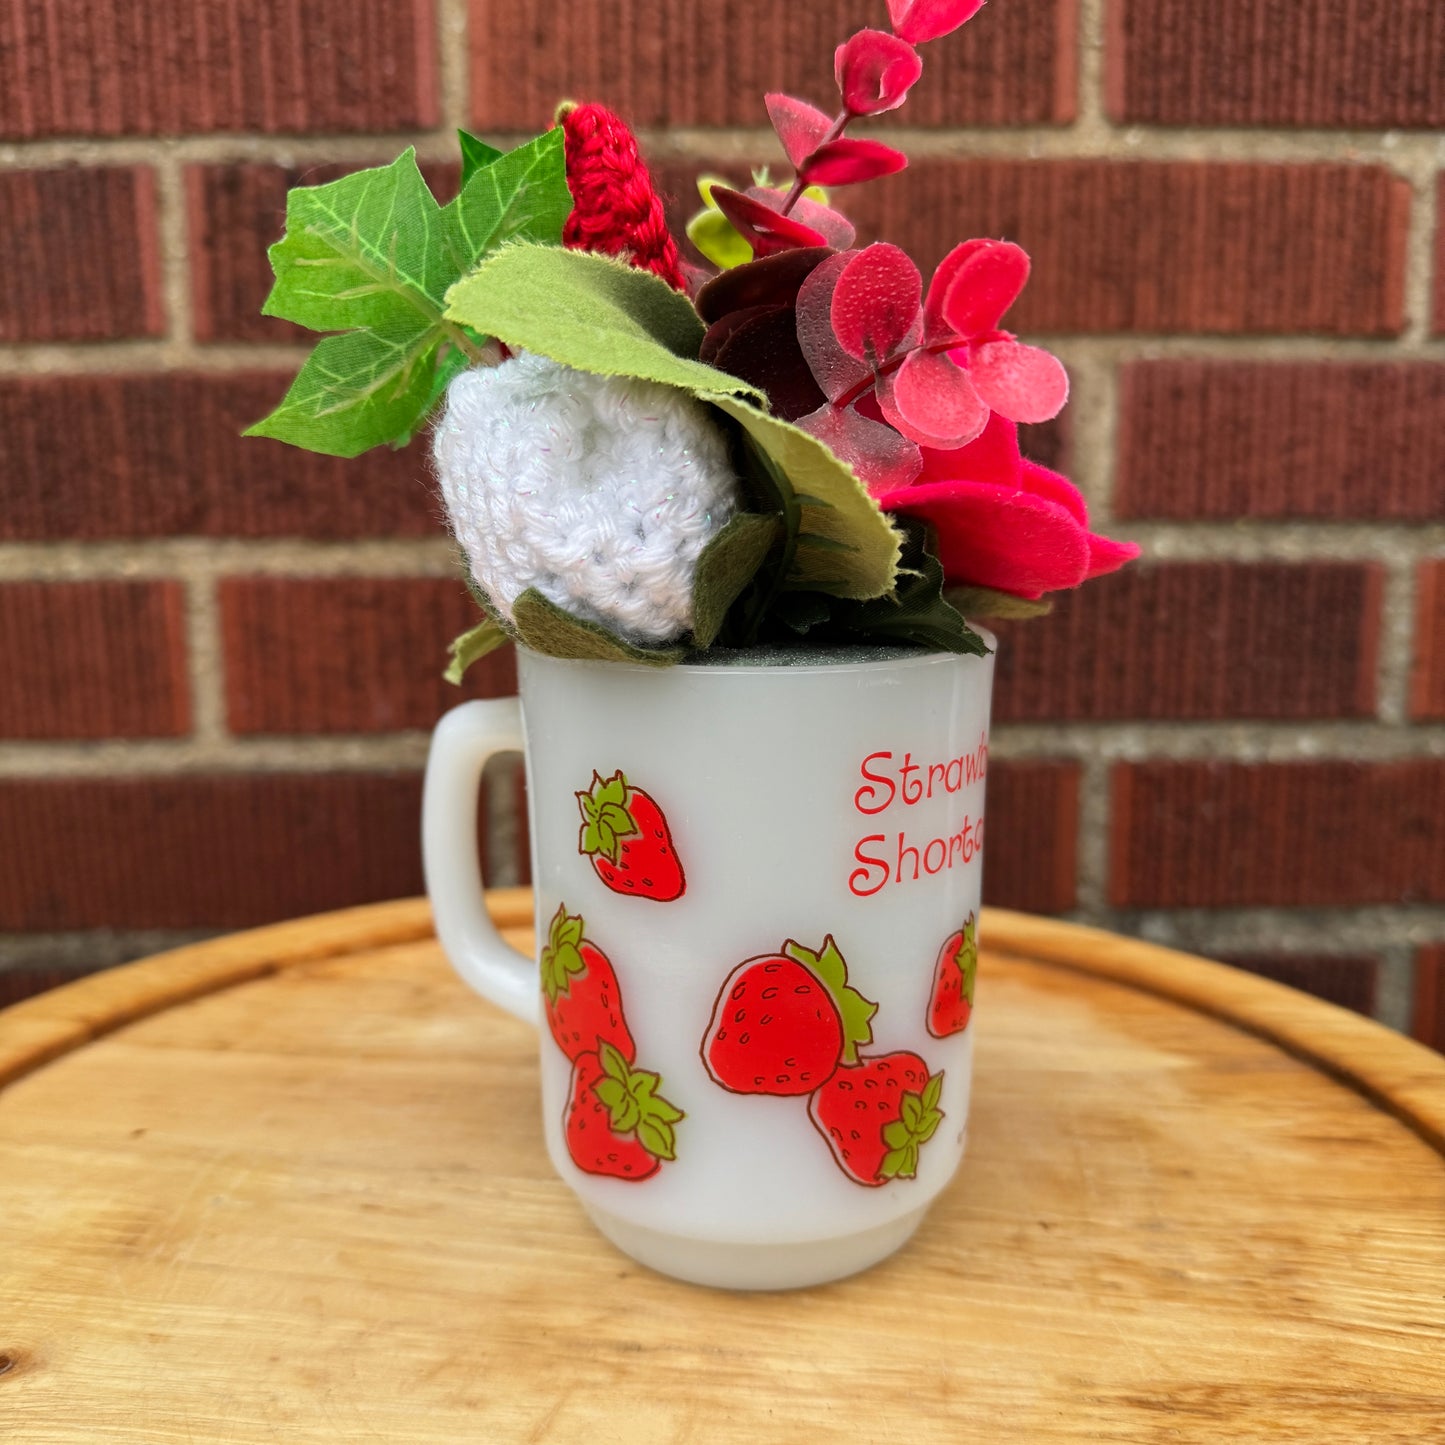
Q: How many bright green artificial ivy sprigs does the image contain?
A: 1